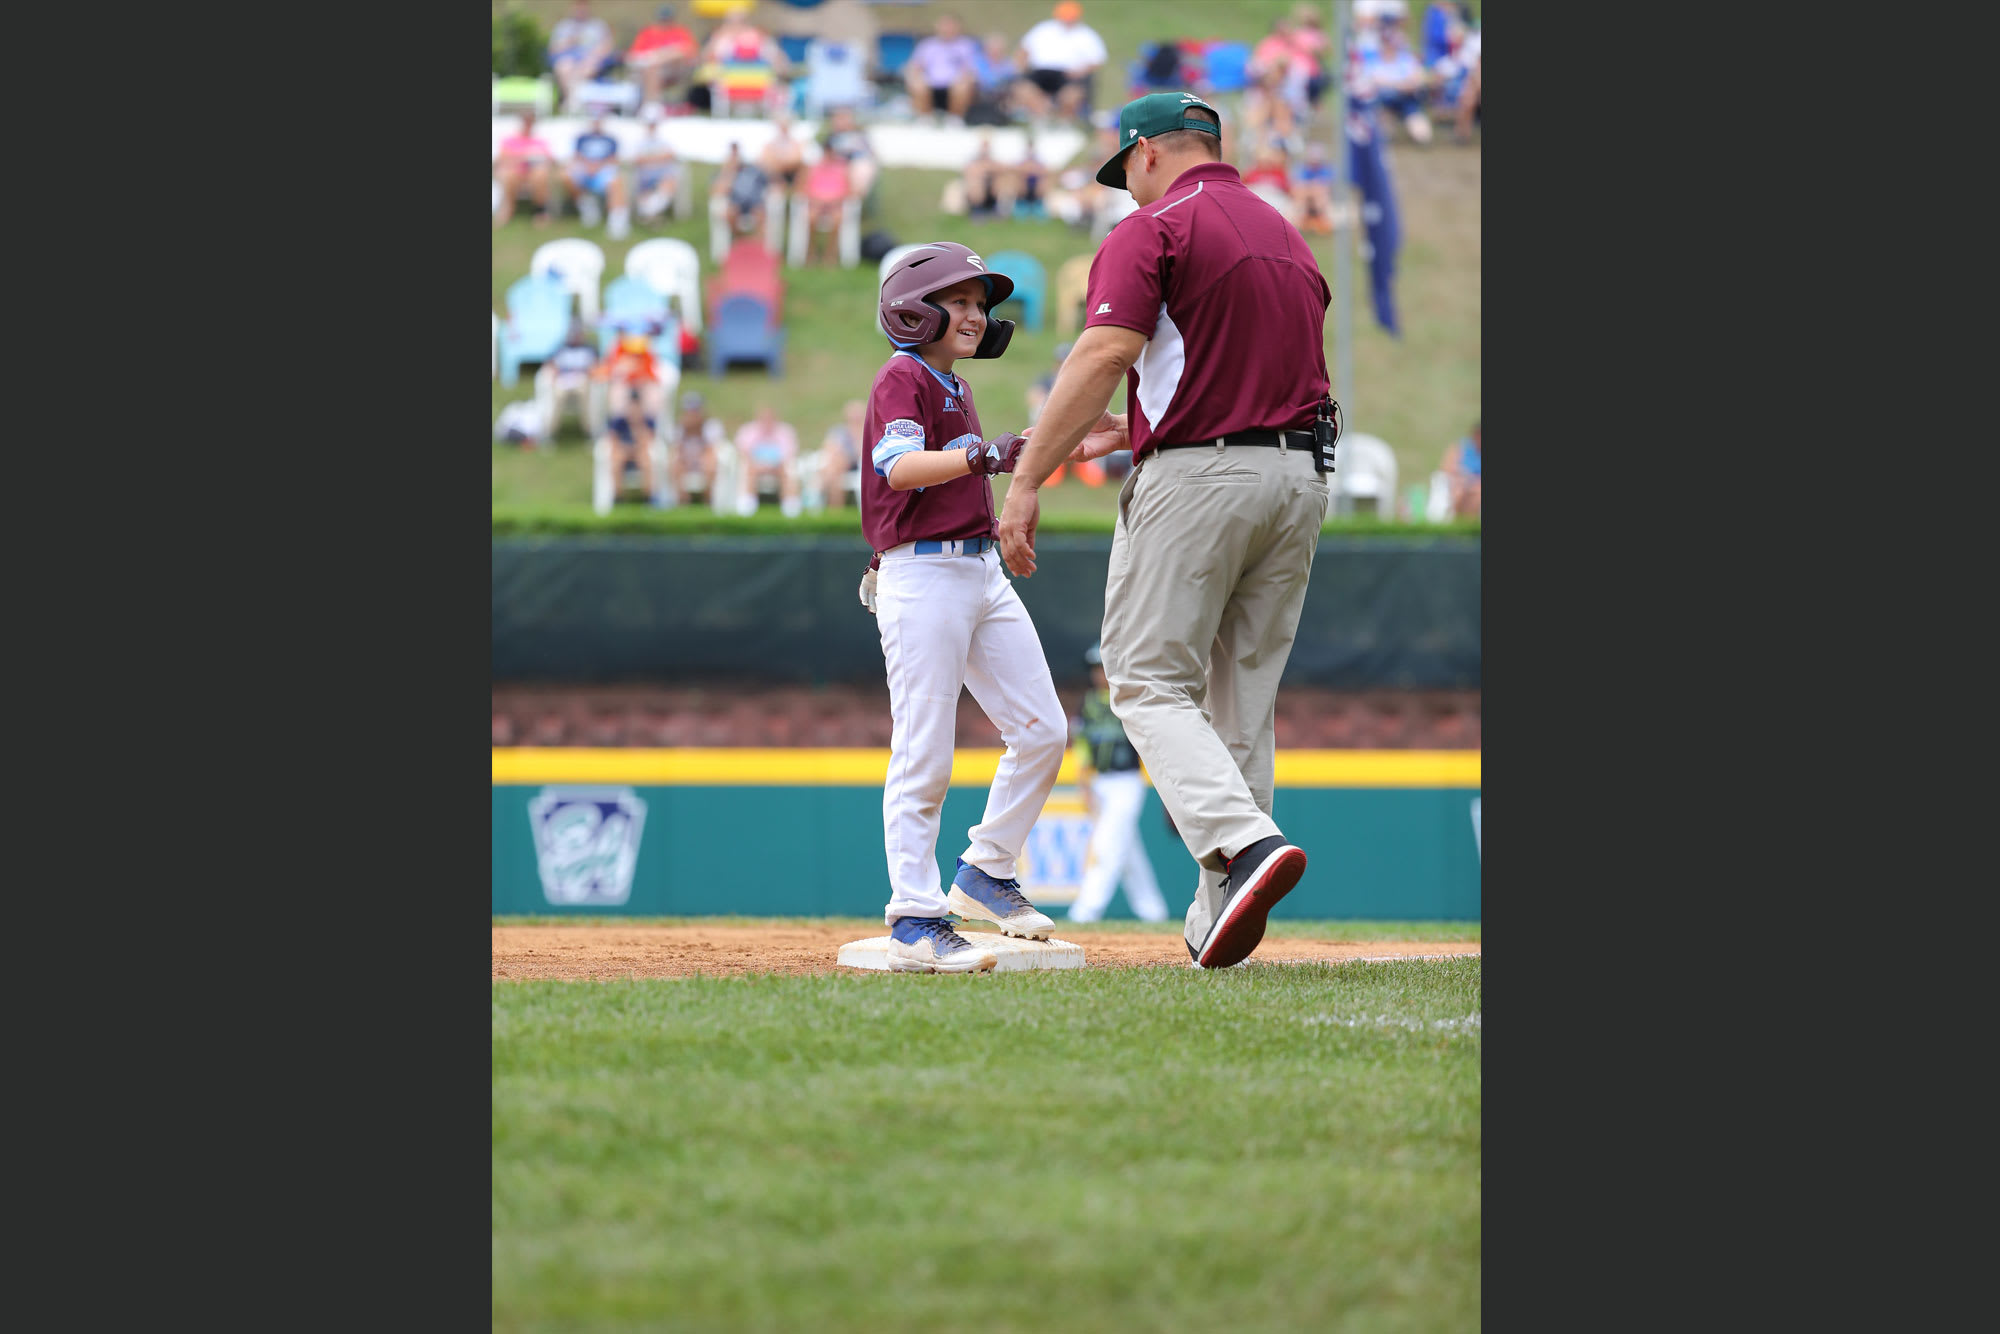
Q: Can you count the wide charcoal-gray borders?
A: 2